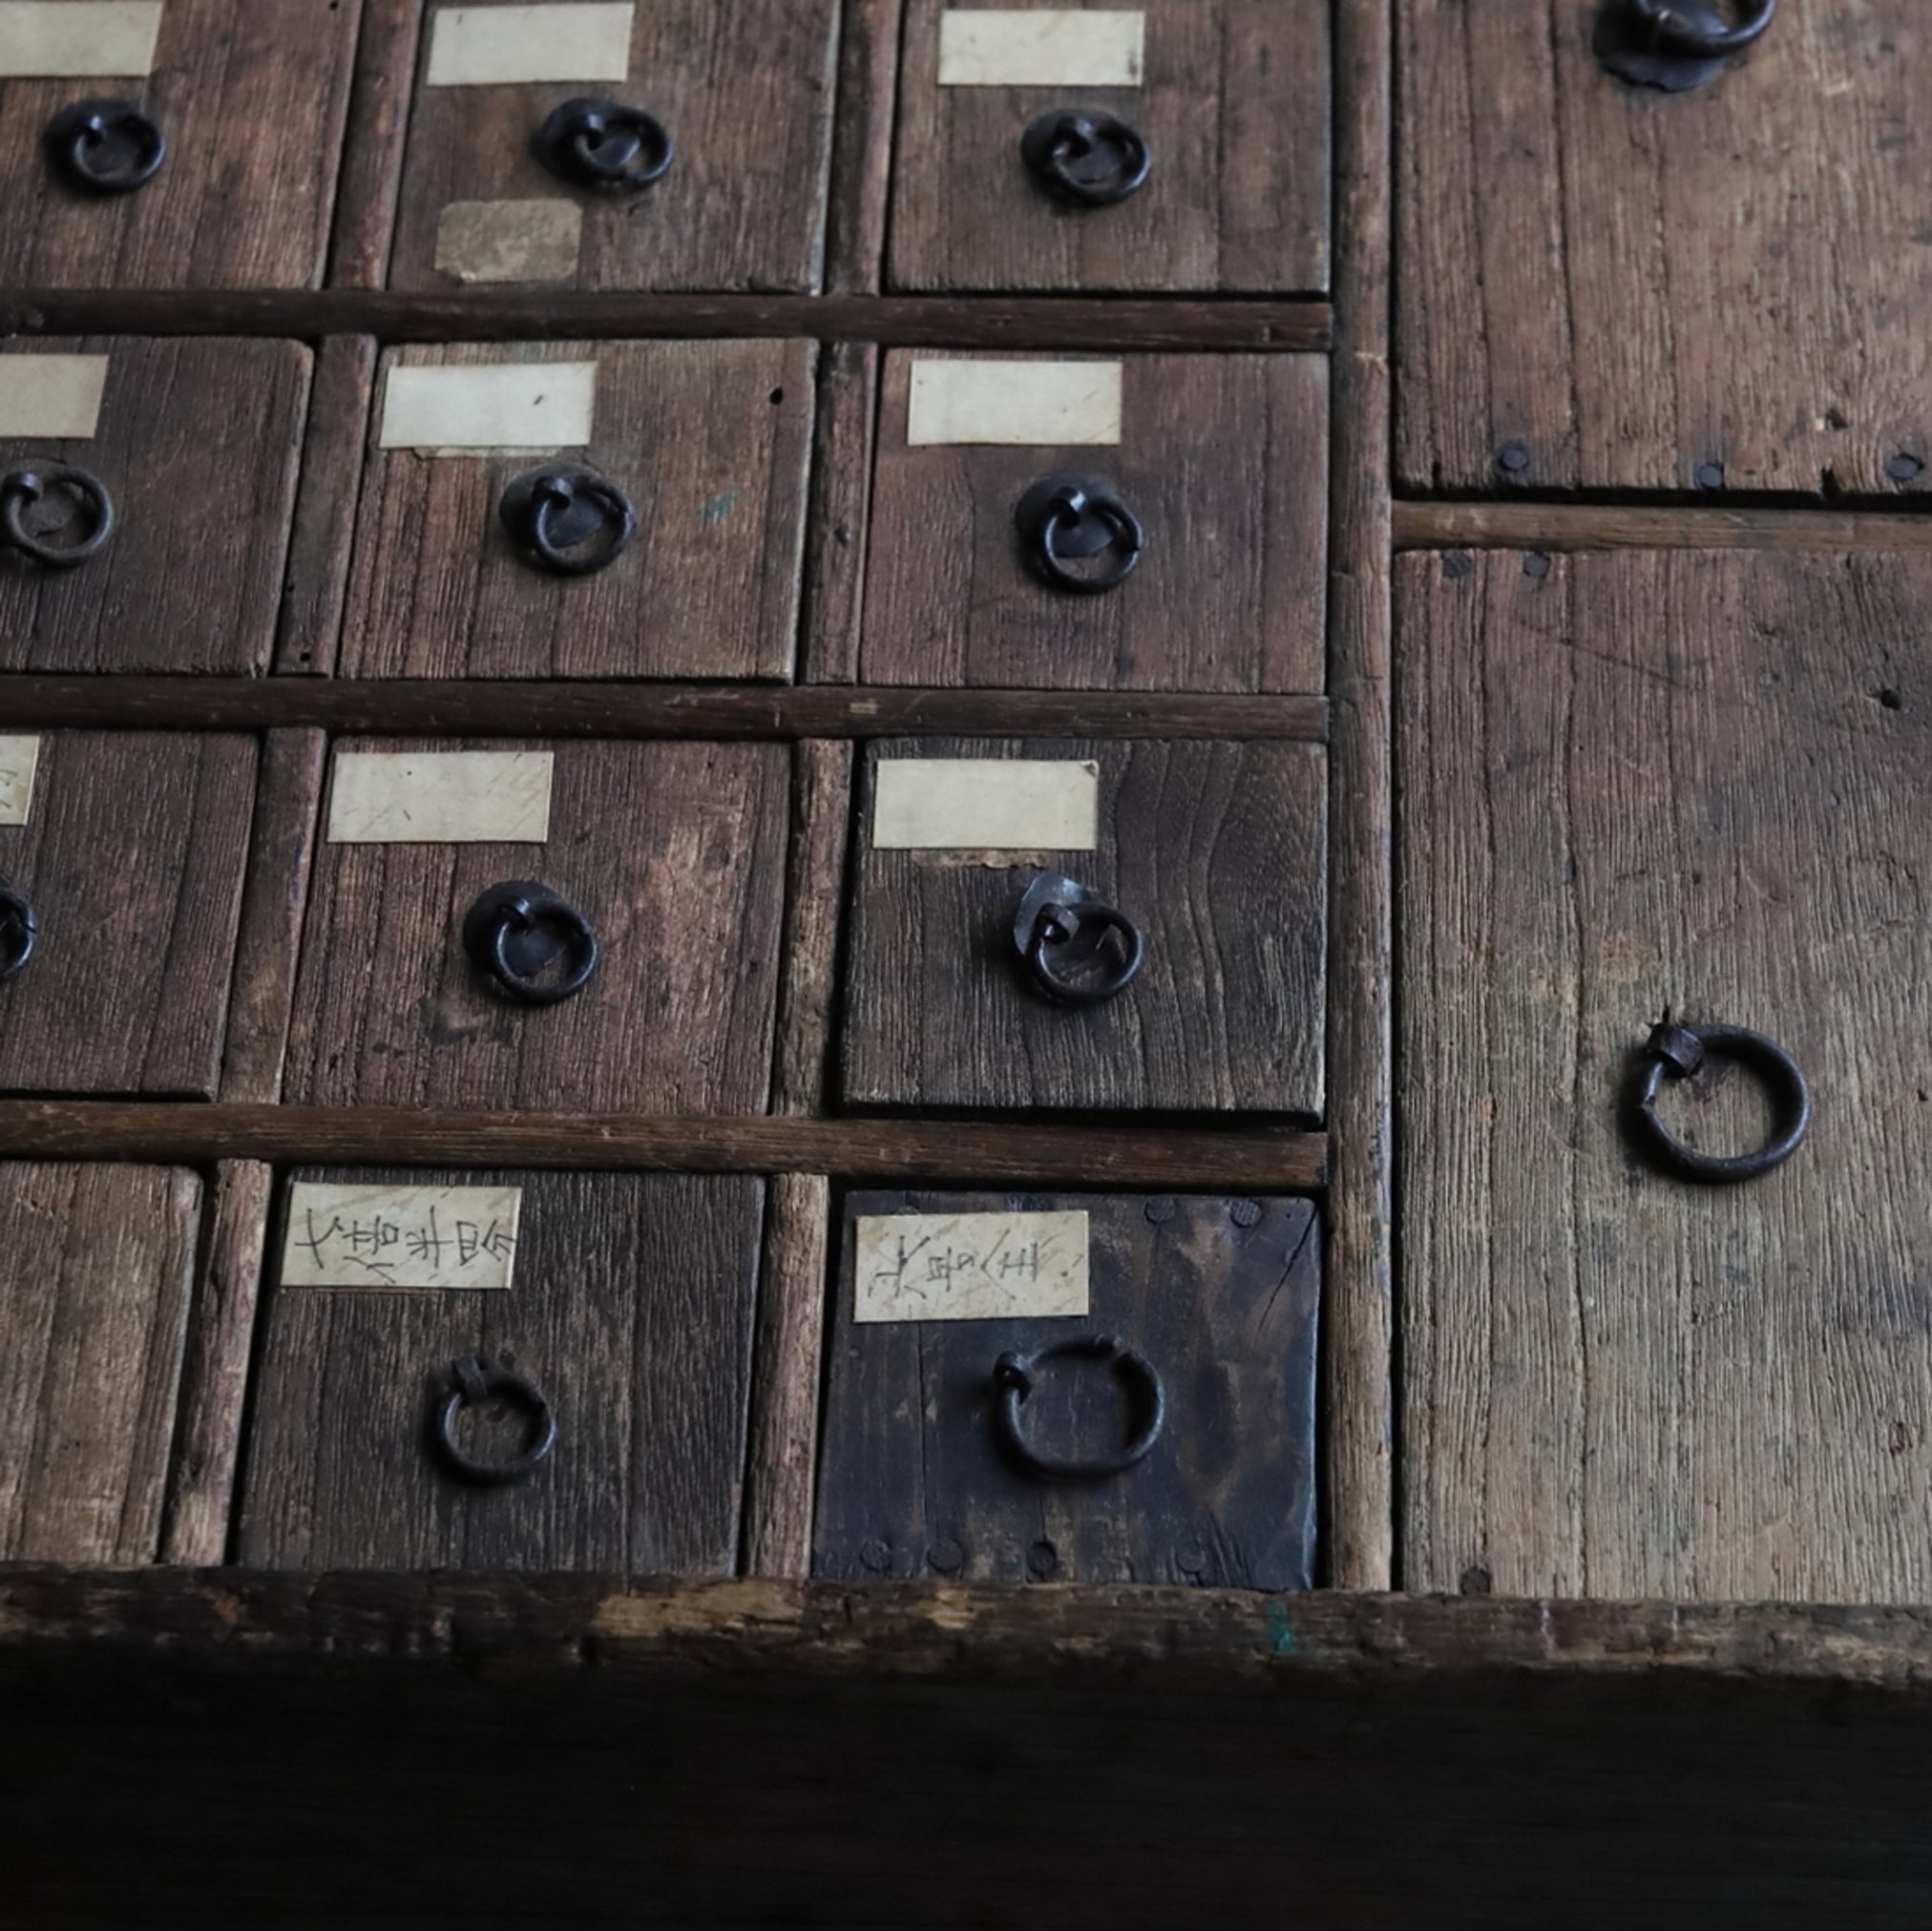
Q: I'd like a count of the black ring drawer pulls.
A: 13